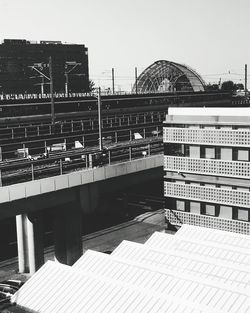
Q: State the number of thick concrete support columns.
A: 2